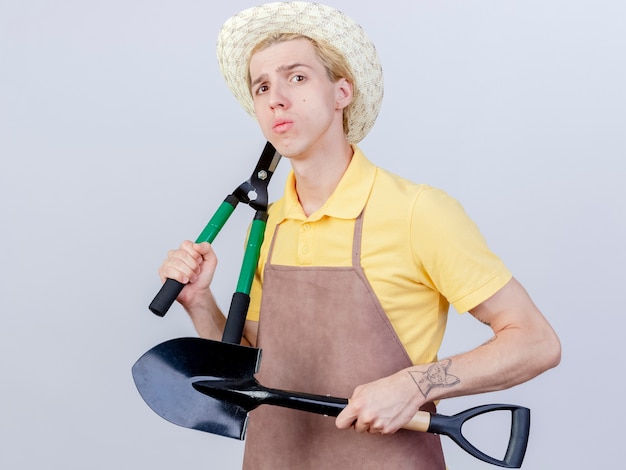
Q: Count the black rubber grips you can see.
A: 2